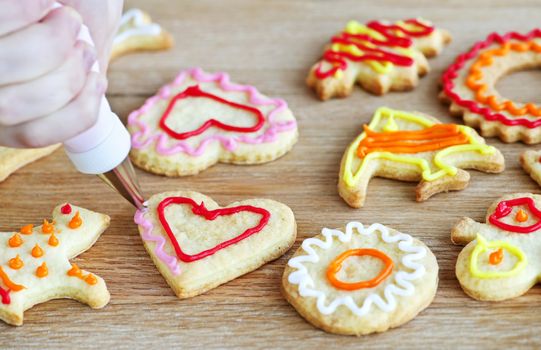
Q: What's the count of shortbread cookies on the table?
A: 11